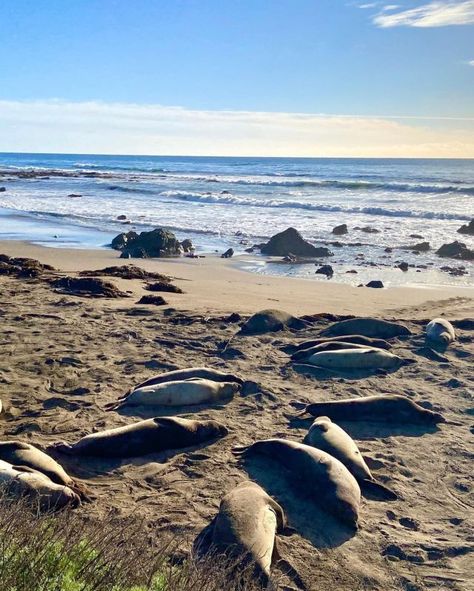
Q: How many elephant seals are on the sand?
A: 15